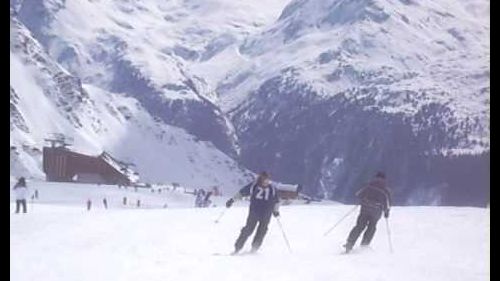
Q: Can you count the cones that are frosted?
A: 0